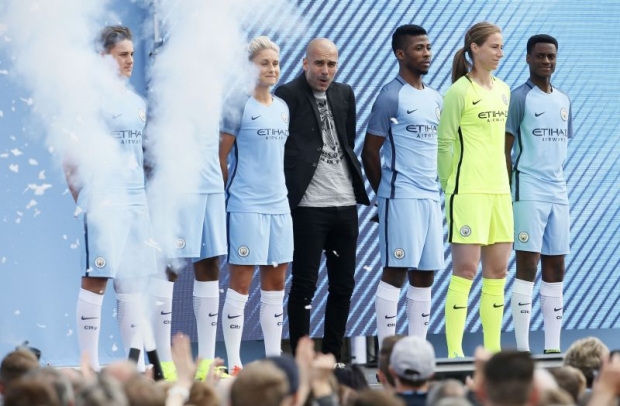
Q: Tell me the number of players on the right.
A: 3